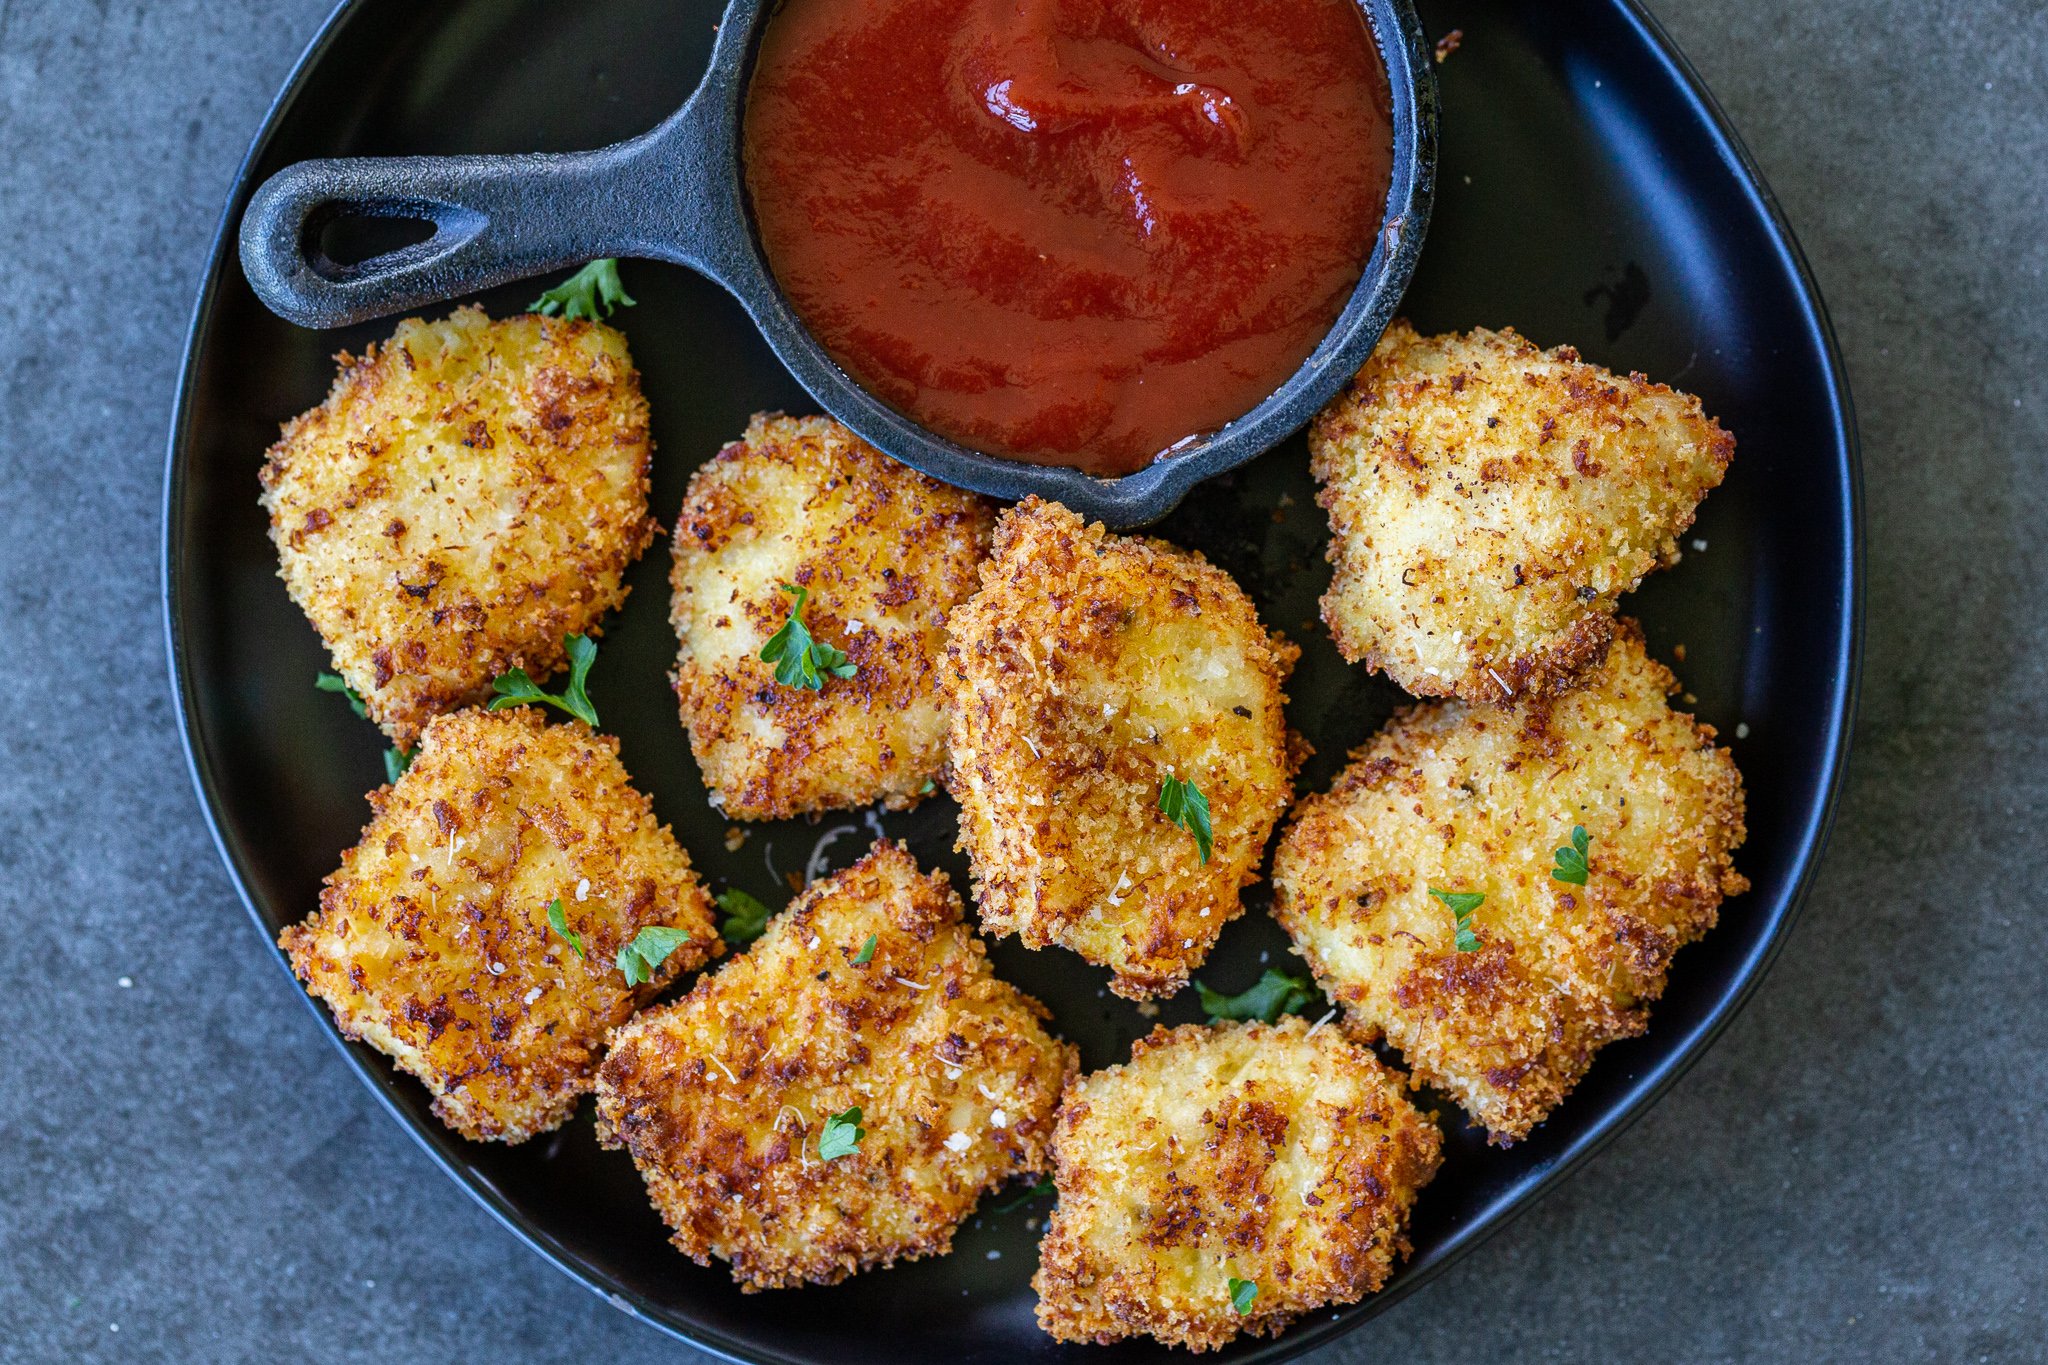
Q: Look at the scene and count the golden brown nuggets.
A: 8